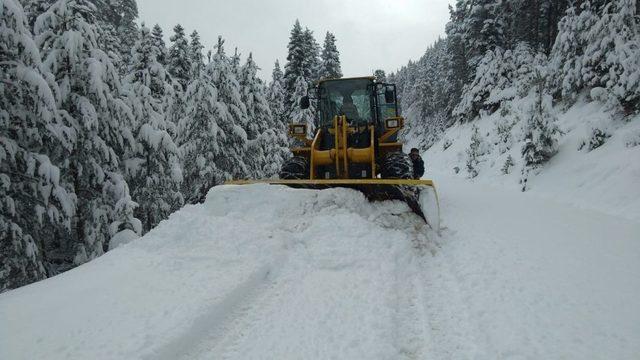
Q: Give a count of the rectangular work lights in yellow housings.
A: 2